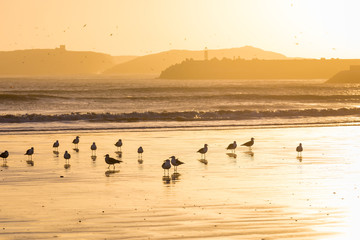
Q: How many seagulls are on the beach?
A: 15